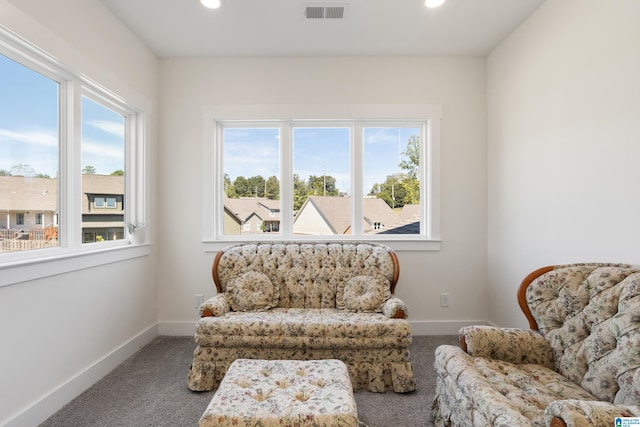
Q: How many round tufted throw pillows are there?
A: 2